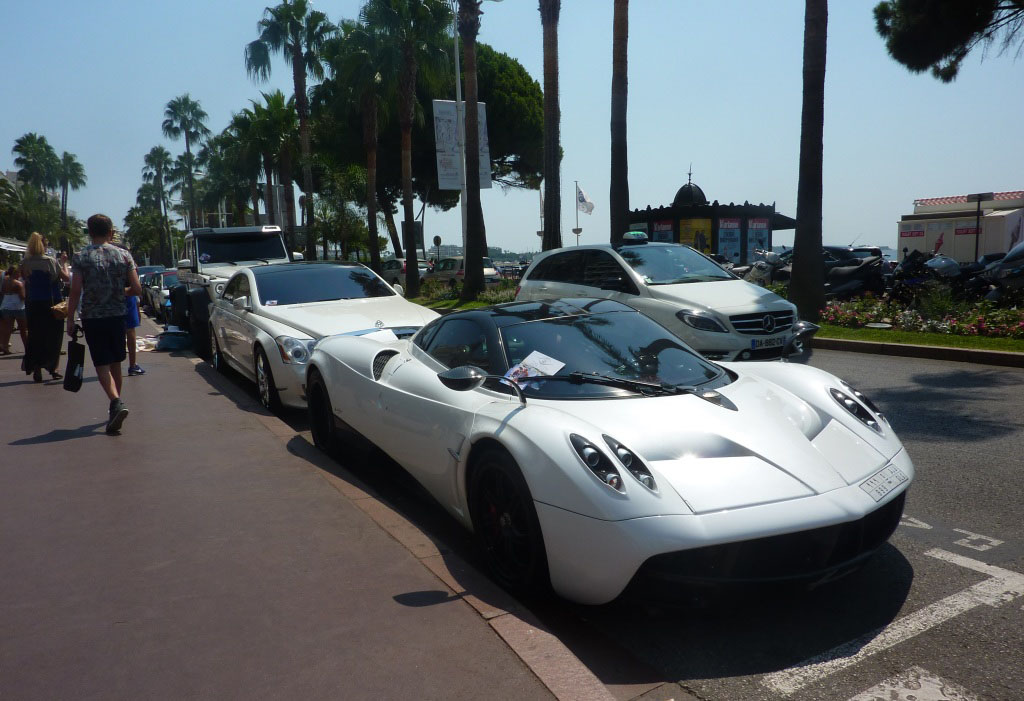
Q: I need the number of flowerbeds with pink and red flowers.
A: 1